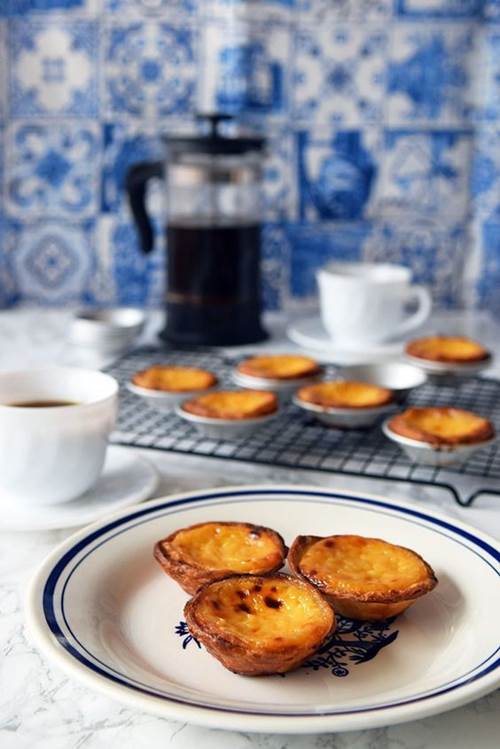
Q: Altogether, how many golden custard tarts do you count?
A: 9